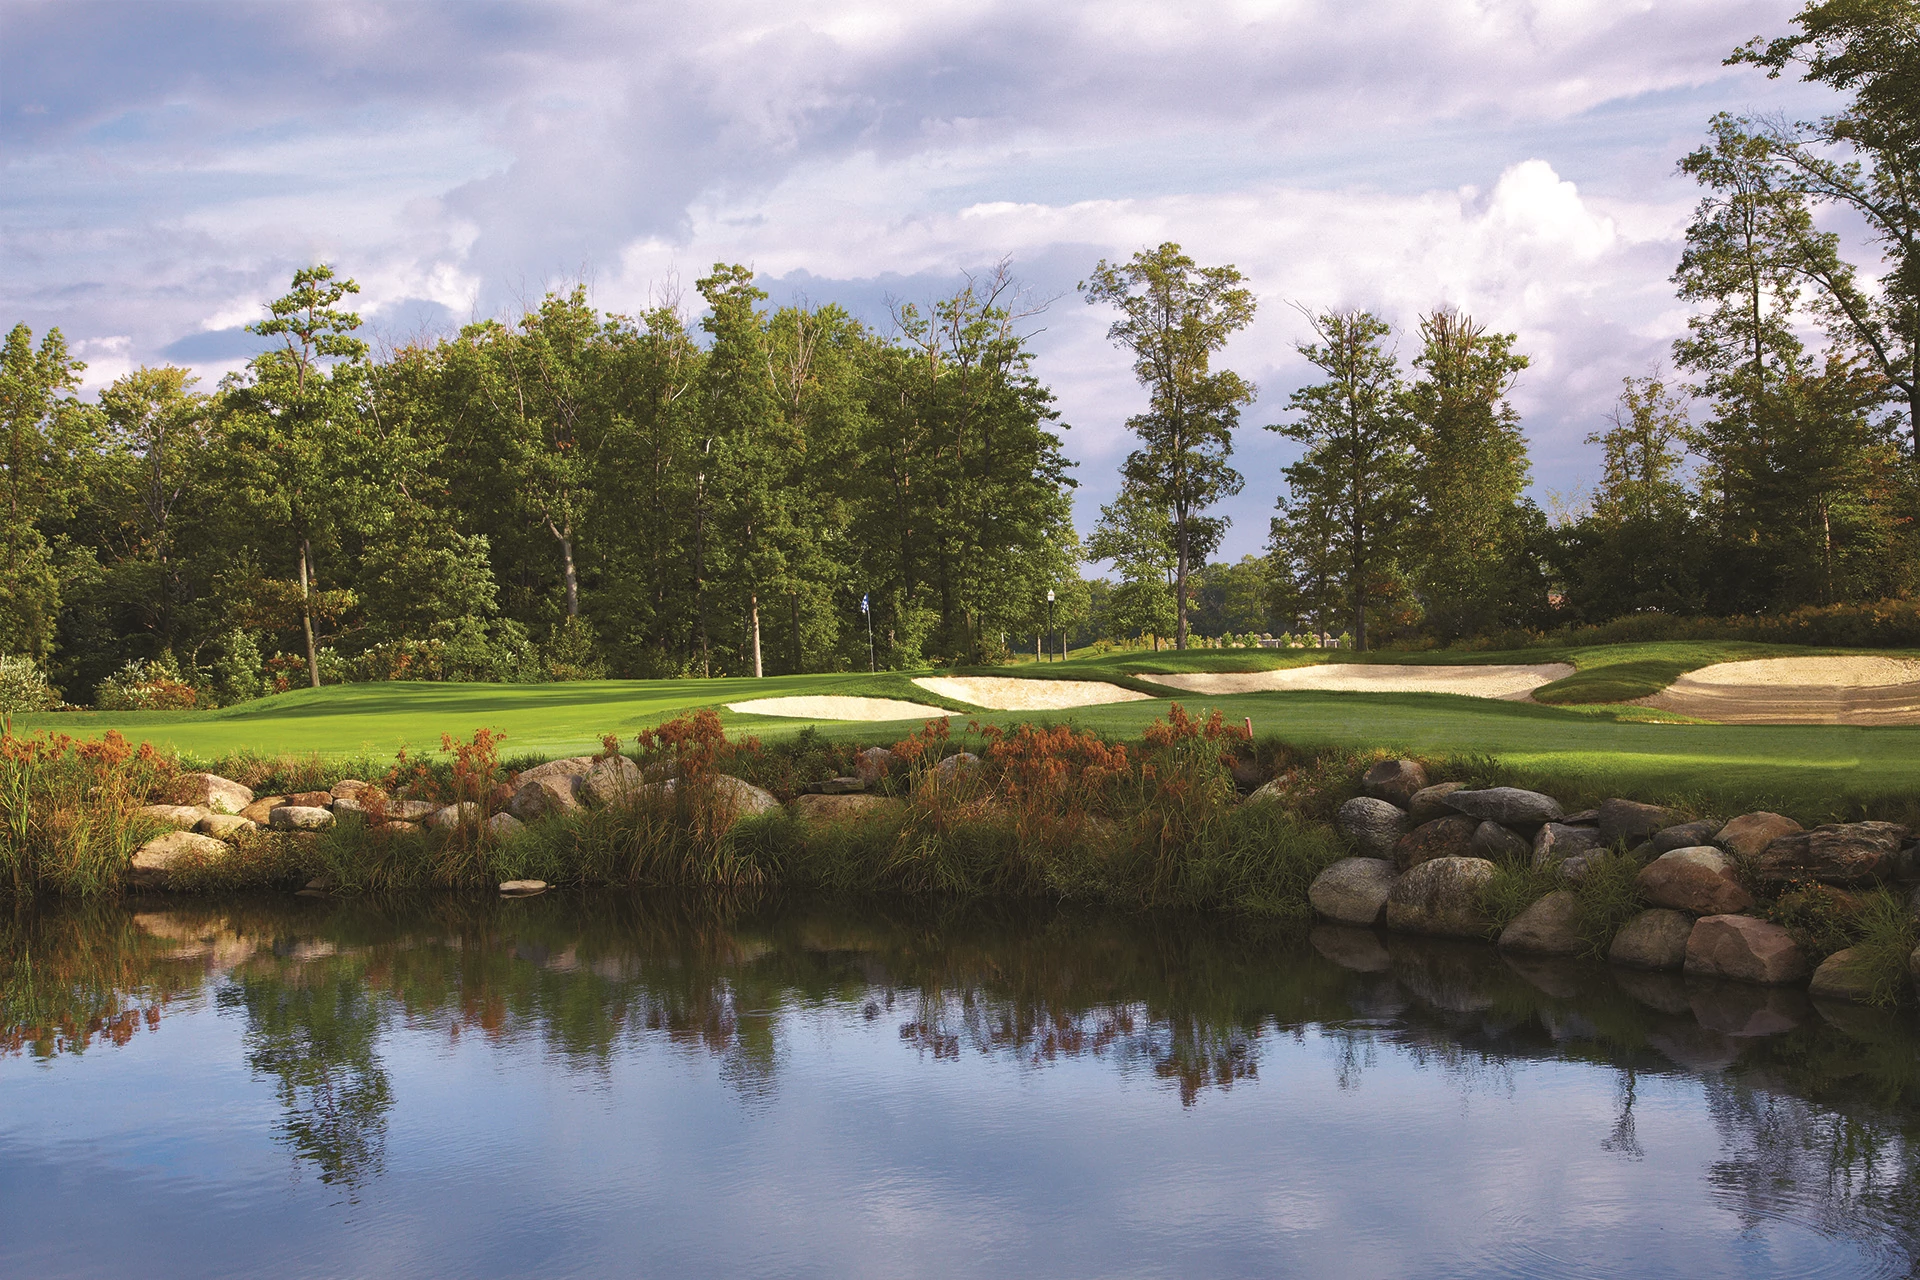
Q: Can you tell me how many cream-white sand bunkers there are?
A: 4